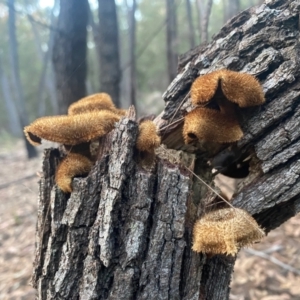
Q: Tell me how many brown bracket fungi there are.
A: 7